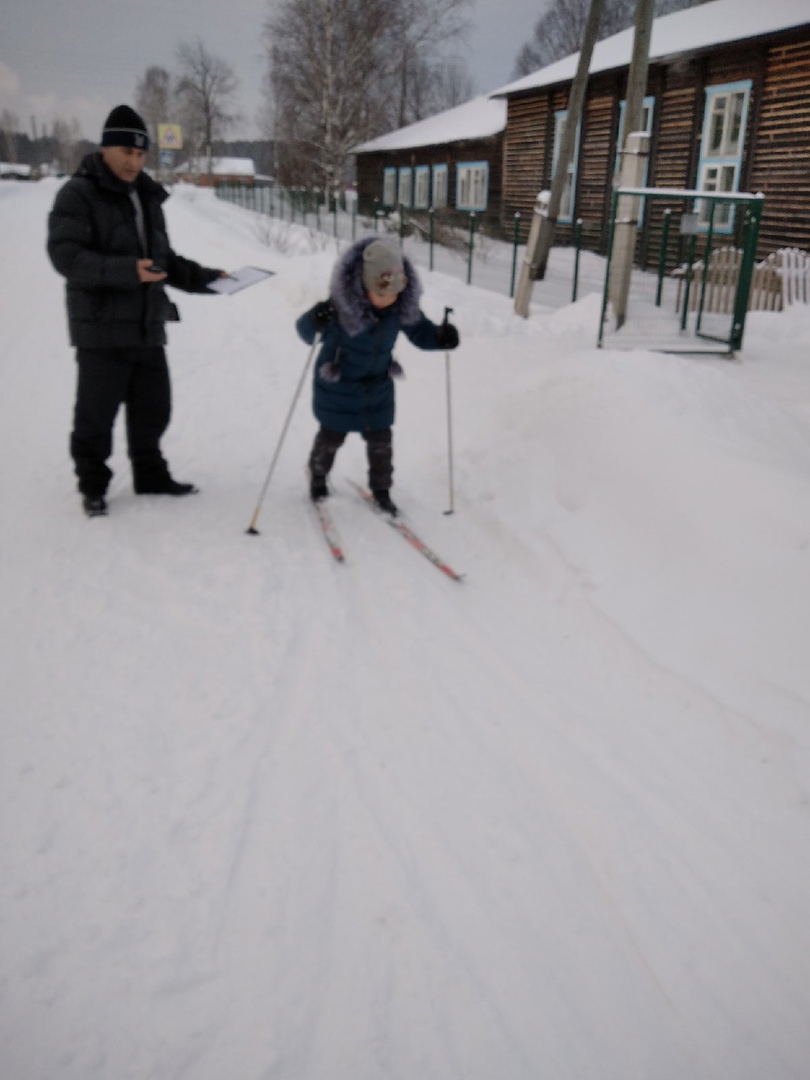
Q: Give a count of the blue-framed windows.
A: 8